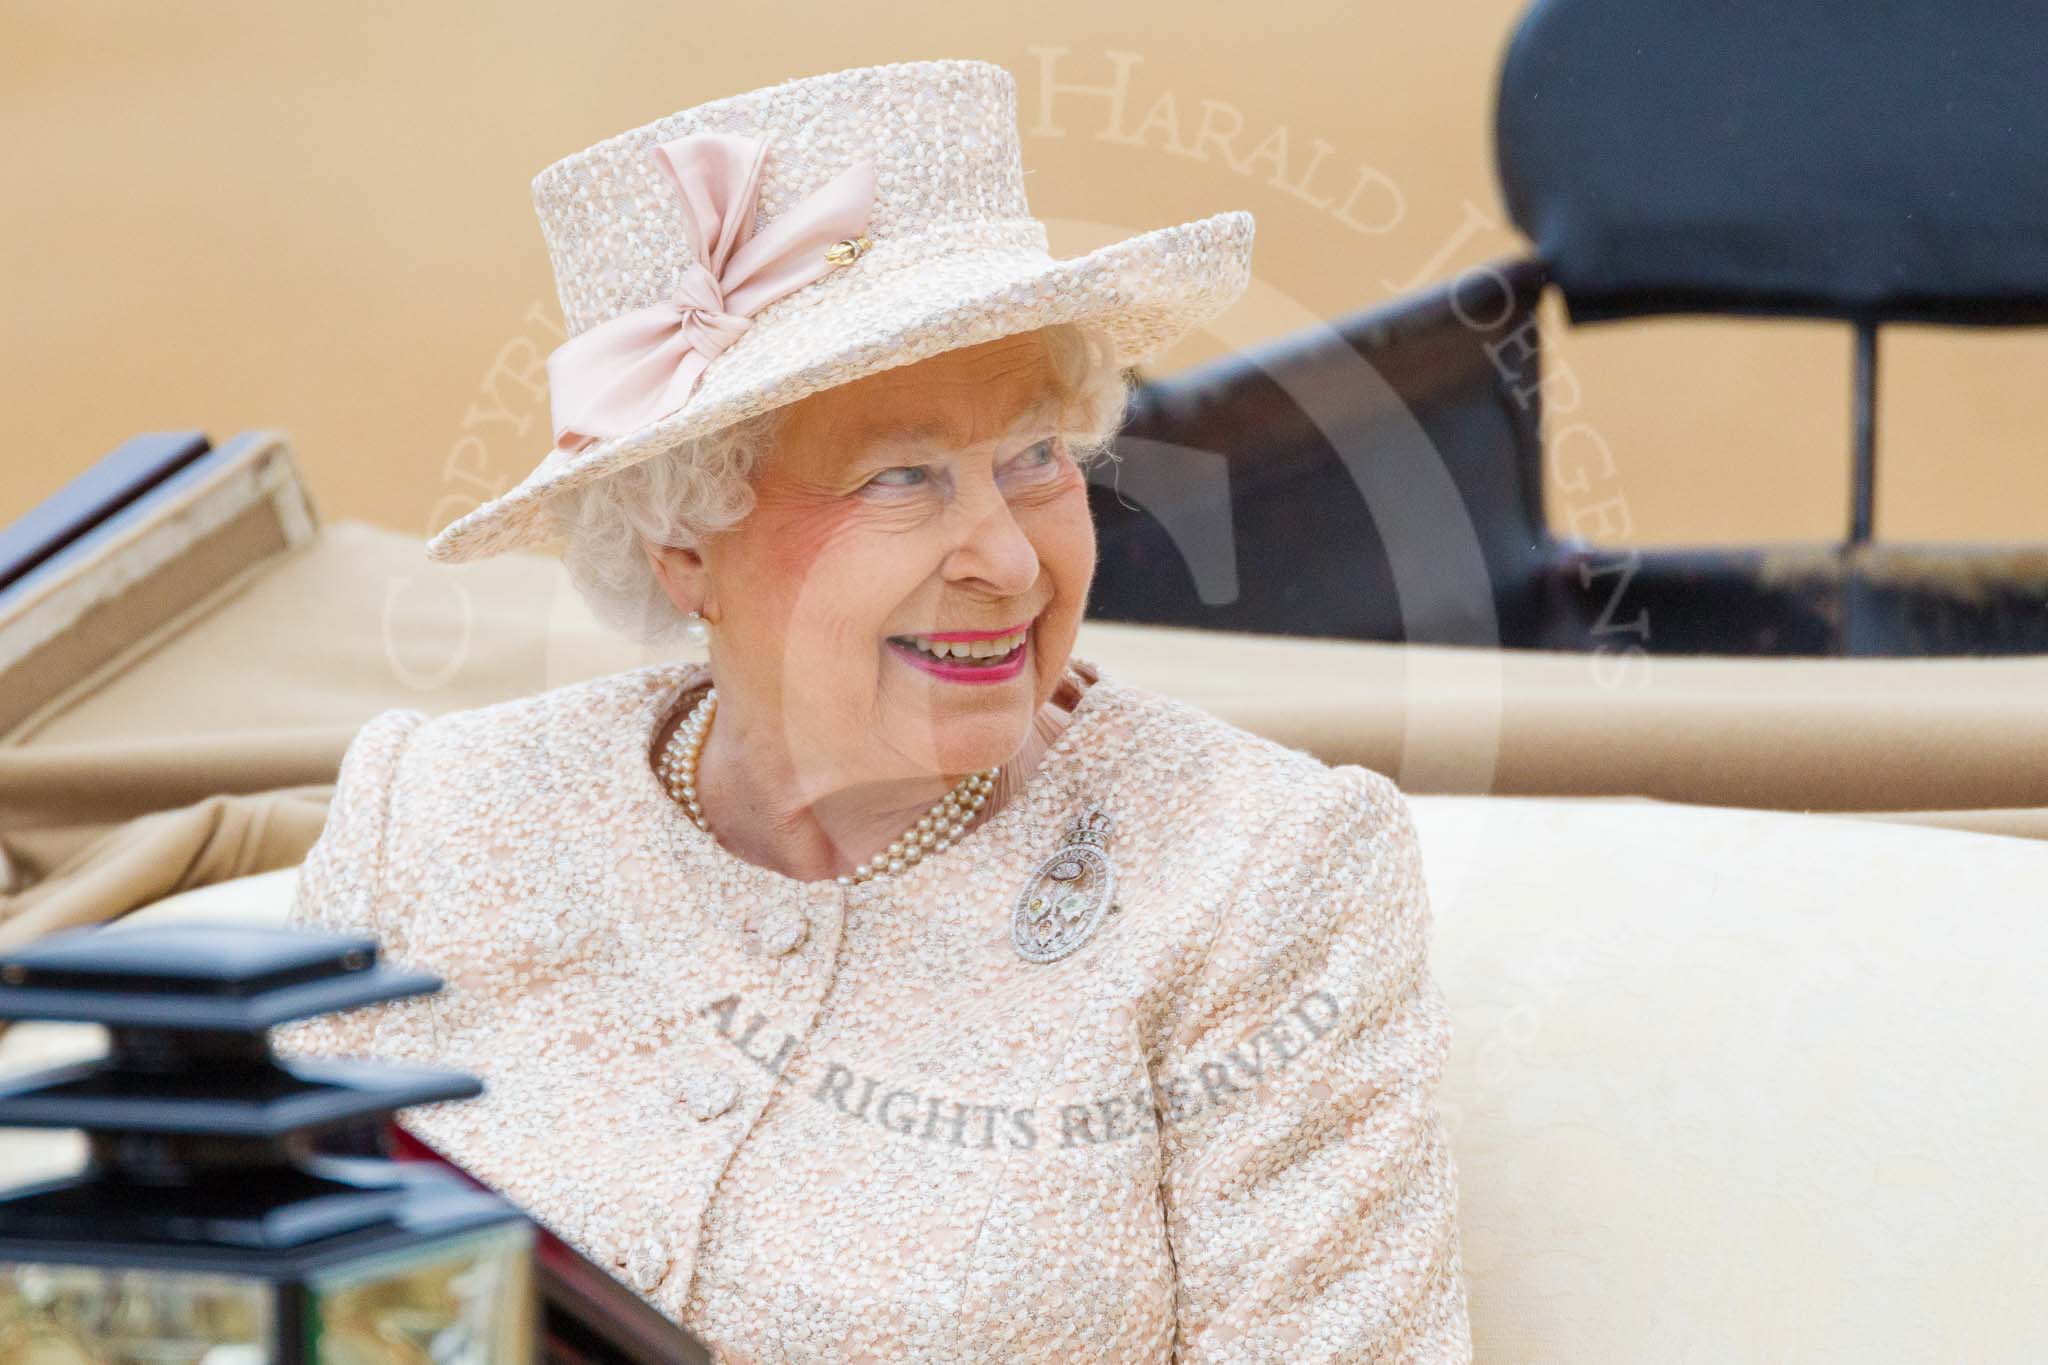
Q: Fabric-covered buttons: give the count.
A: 3